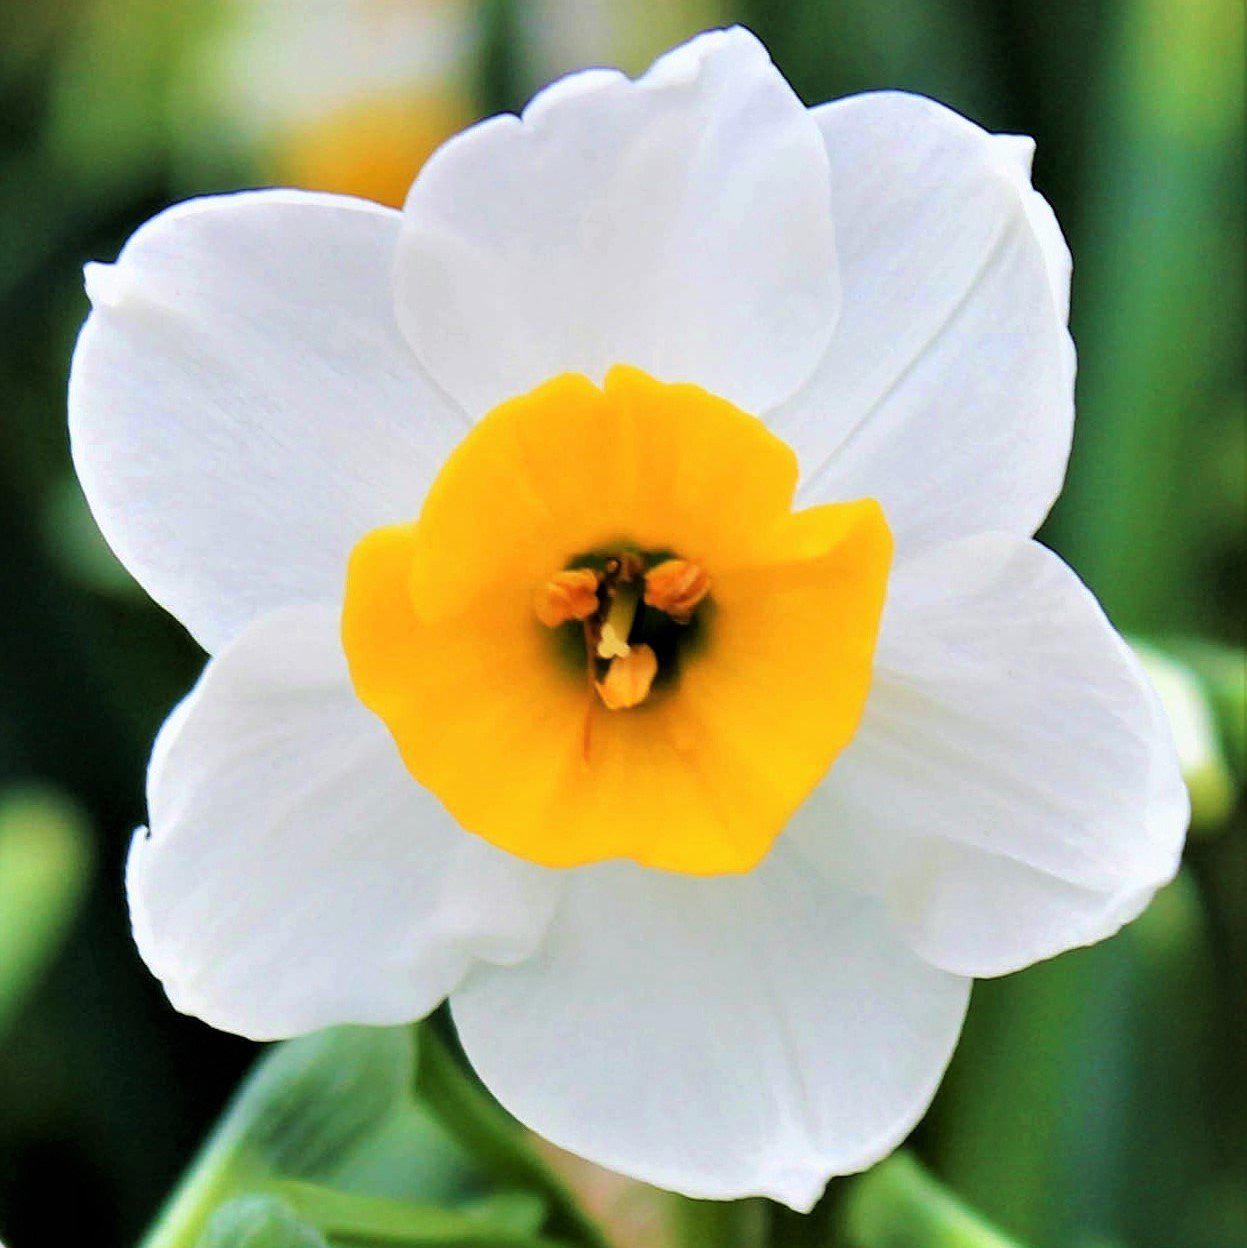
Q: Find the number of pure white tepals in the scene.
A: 6